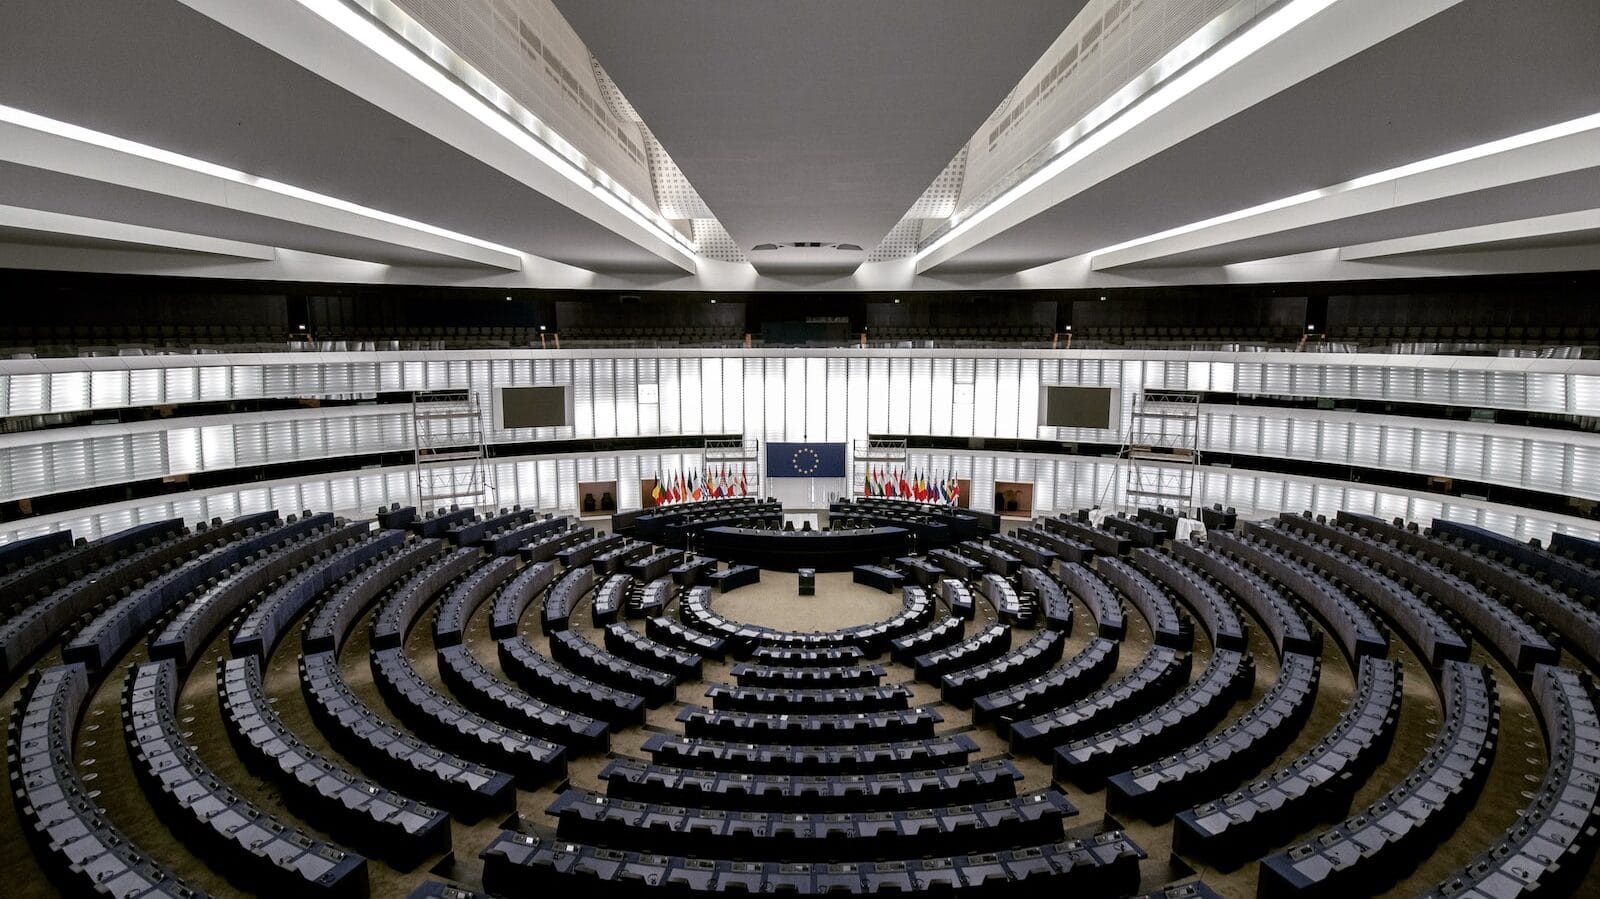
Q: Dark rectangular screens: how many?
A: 2